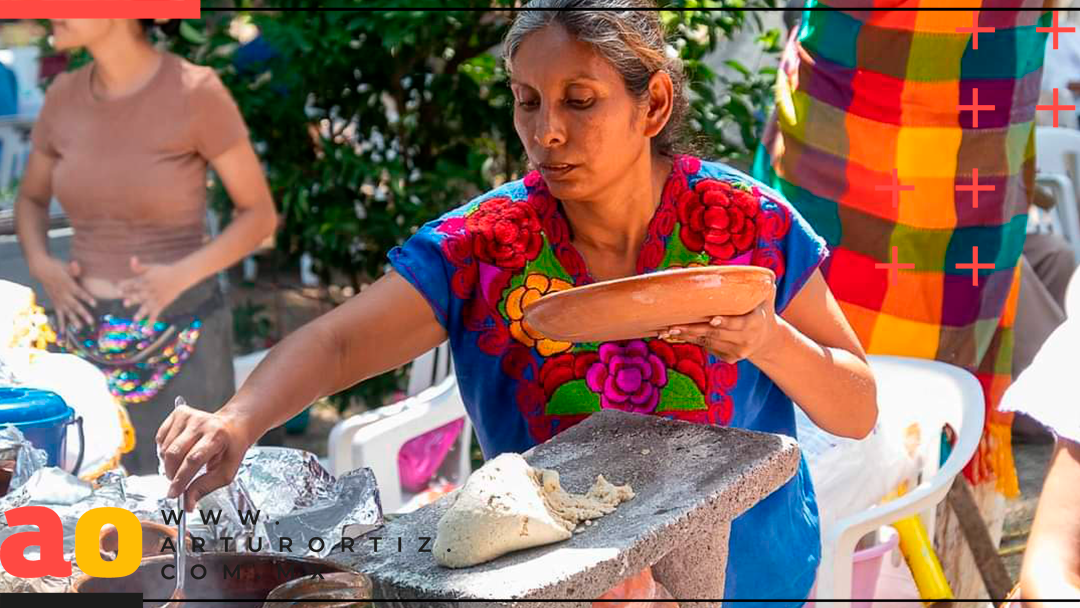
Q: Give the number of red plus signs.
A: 8